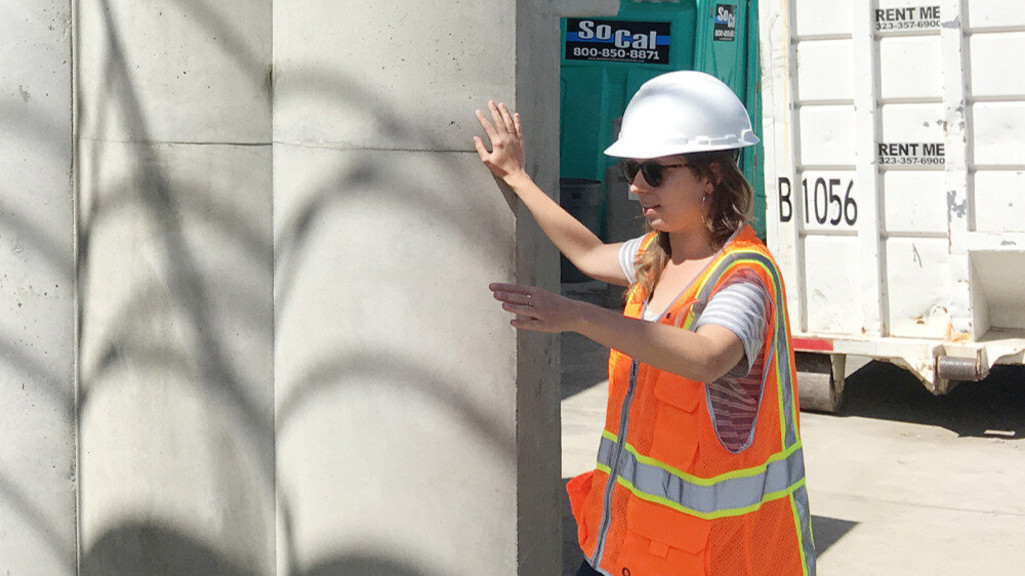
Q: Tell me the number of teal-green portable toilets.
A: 1